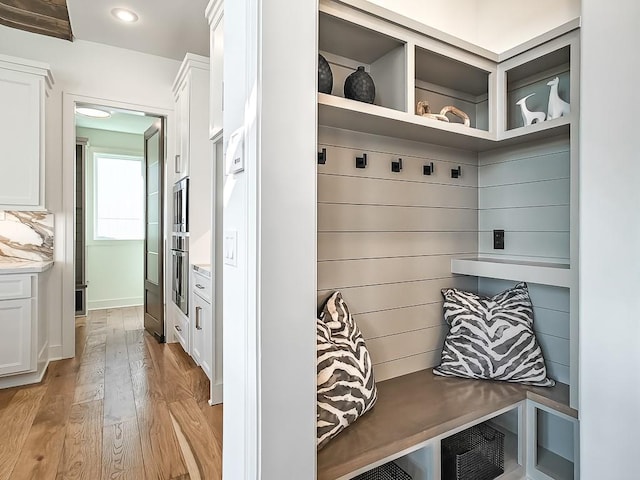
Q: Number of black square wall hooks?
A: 5